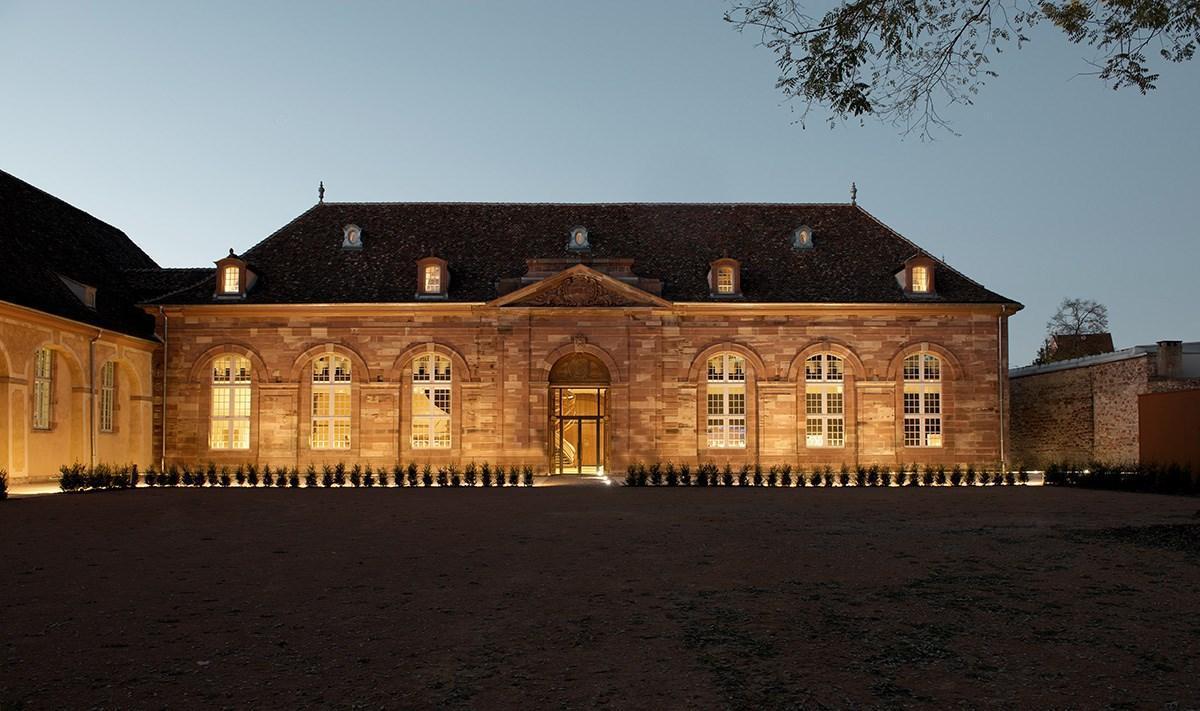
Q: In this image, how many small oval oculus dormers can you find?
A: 3